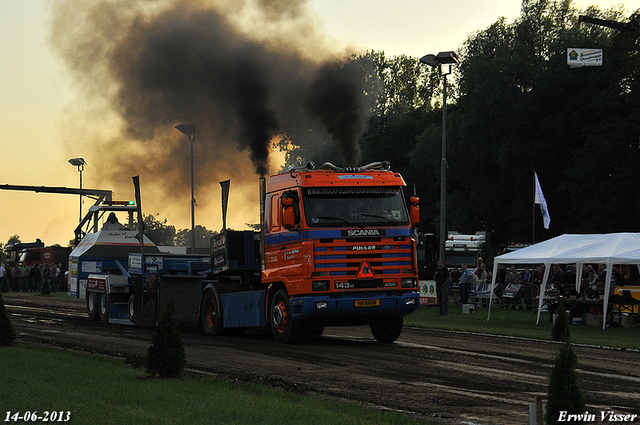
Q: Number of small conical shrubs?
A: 4